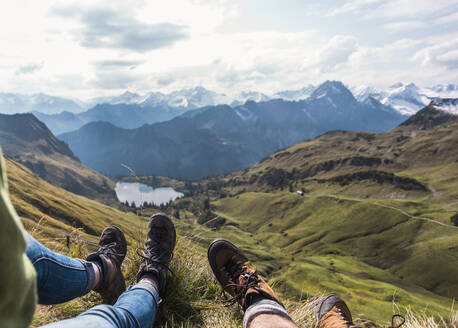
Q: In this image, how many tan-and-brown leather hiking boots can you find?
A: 2